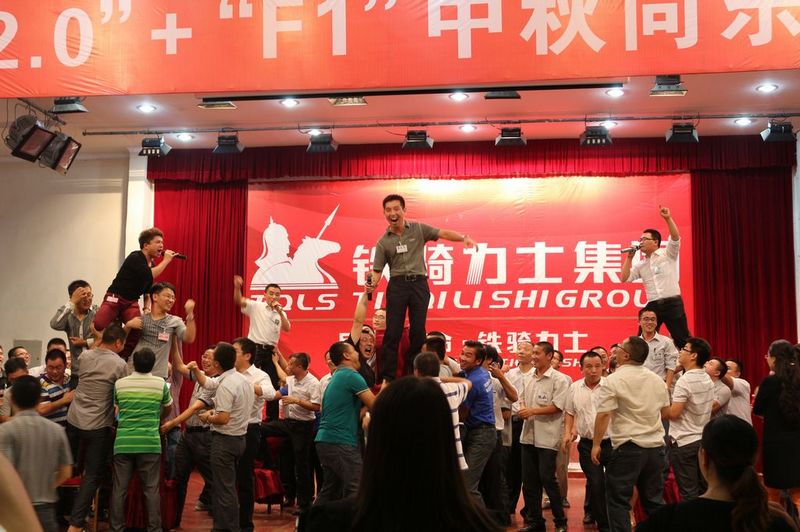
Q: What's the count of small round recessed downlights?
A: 10